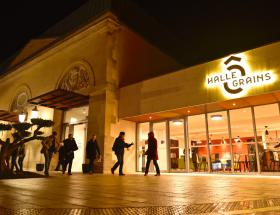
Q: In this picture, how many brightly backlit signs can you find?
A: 1